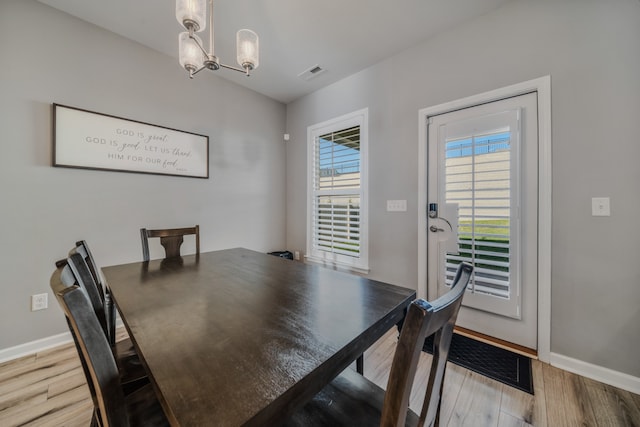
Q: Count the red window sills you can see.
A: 0